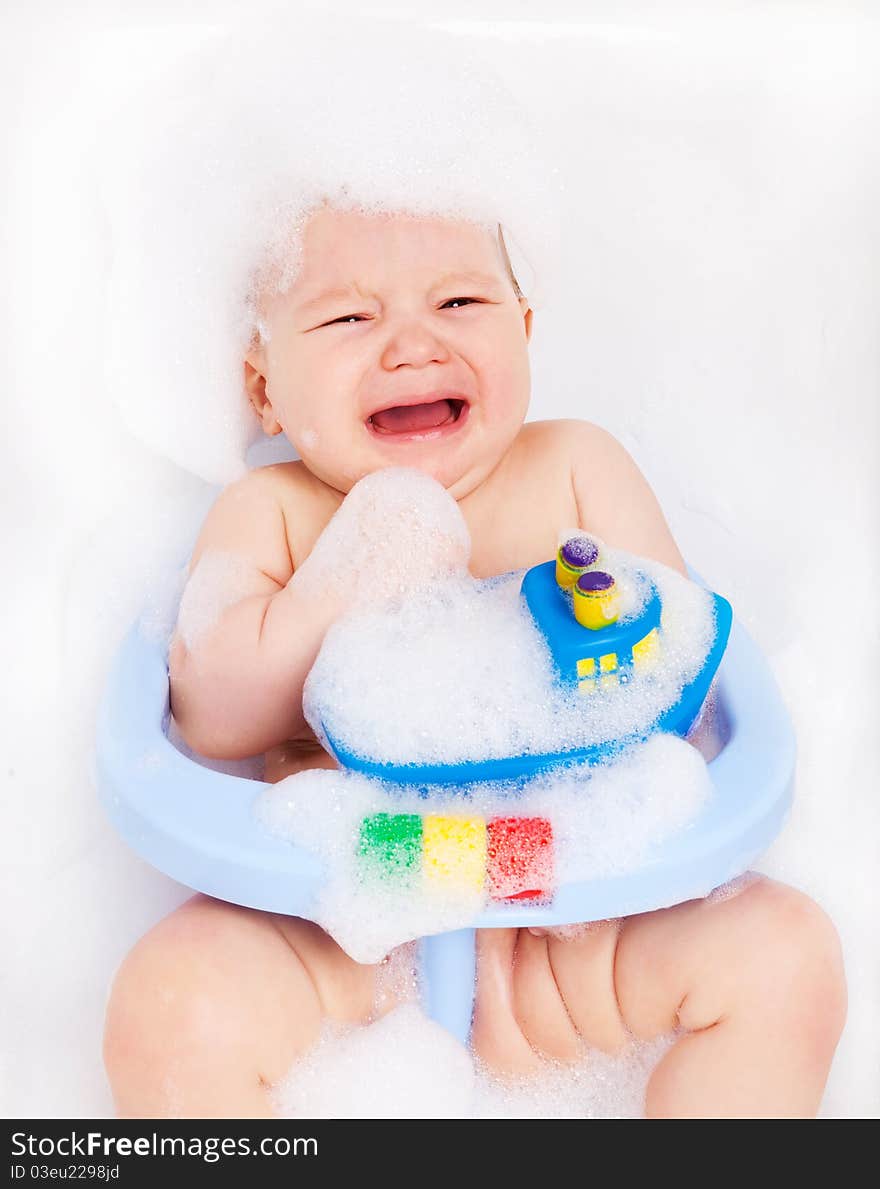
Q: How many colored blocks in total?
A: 3